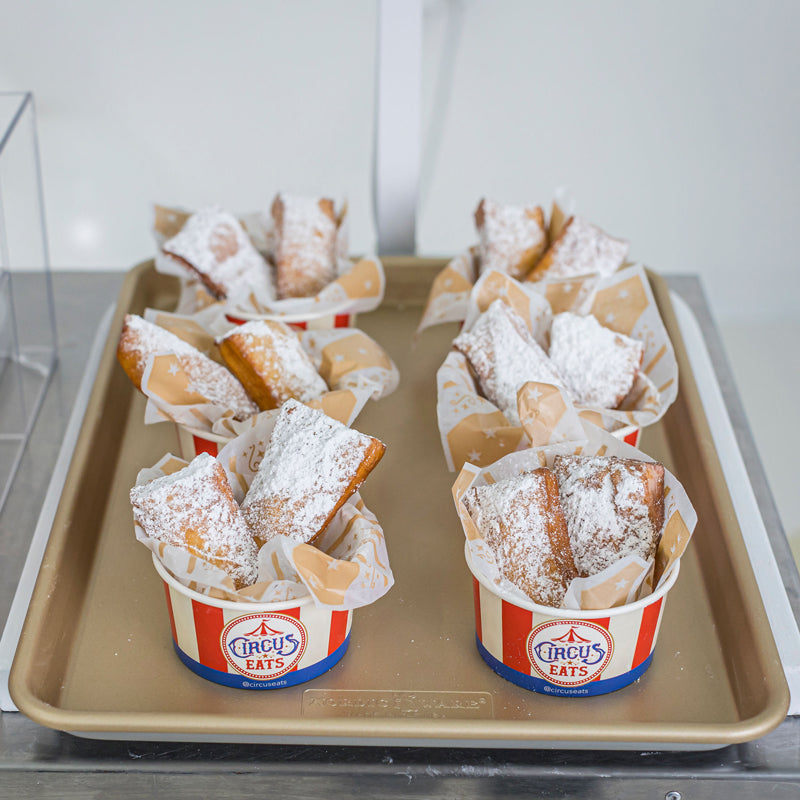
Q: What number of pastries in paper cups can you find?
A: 12